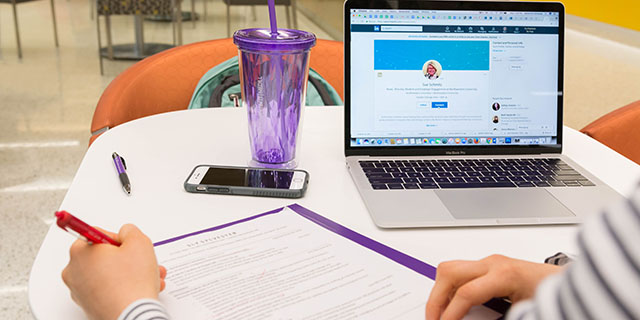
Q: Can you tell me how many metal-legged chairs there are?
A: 3